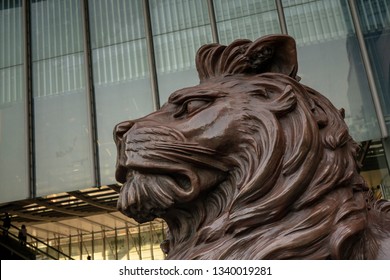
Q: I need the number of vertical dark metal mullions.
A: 6